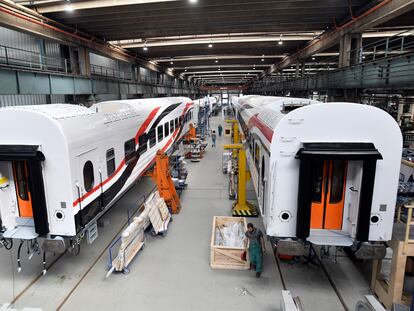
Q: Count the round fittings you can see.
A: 3